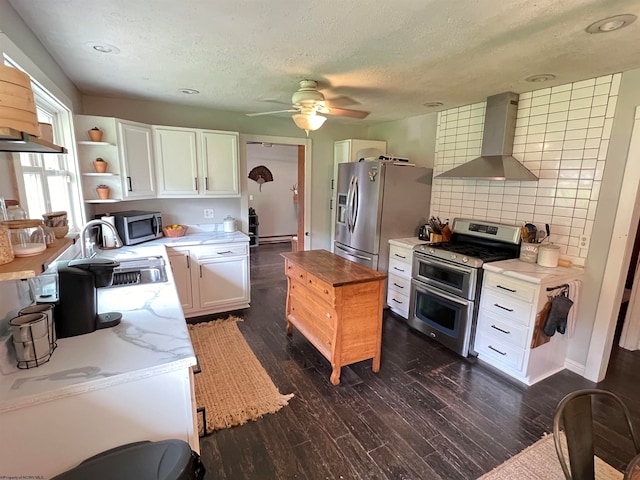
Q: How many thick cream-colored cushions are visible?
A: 0